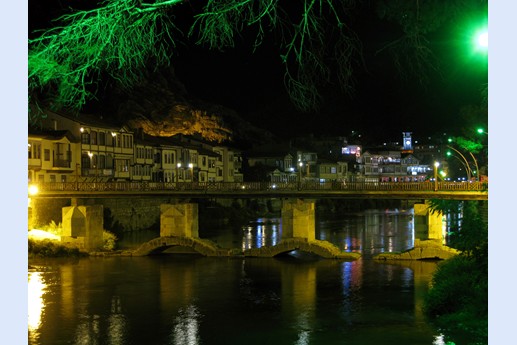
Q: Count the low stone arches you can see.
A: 3